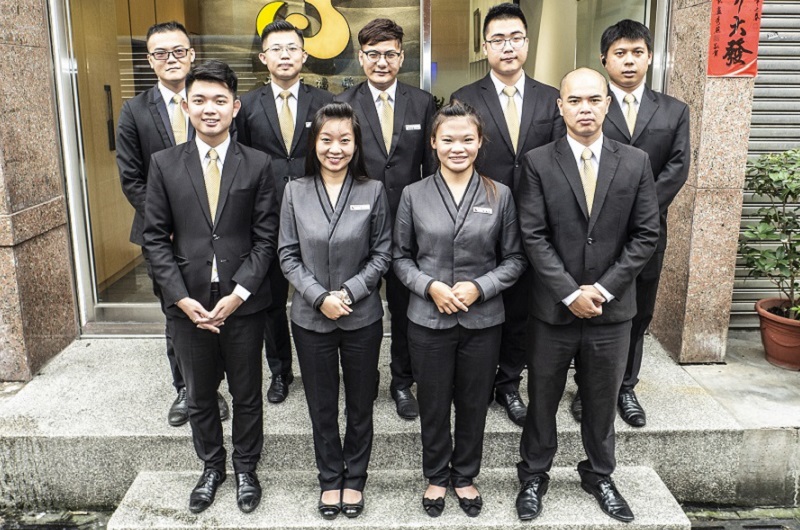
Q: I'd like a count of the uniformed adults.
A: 9